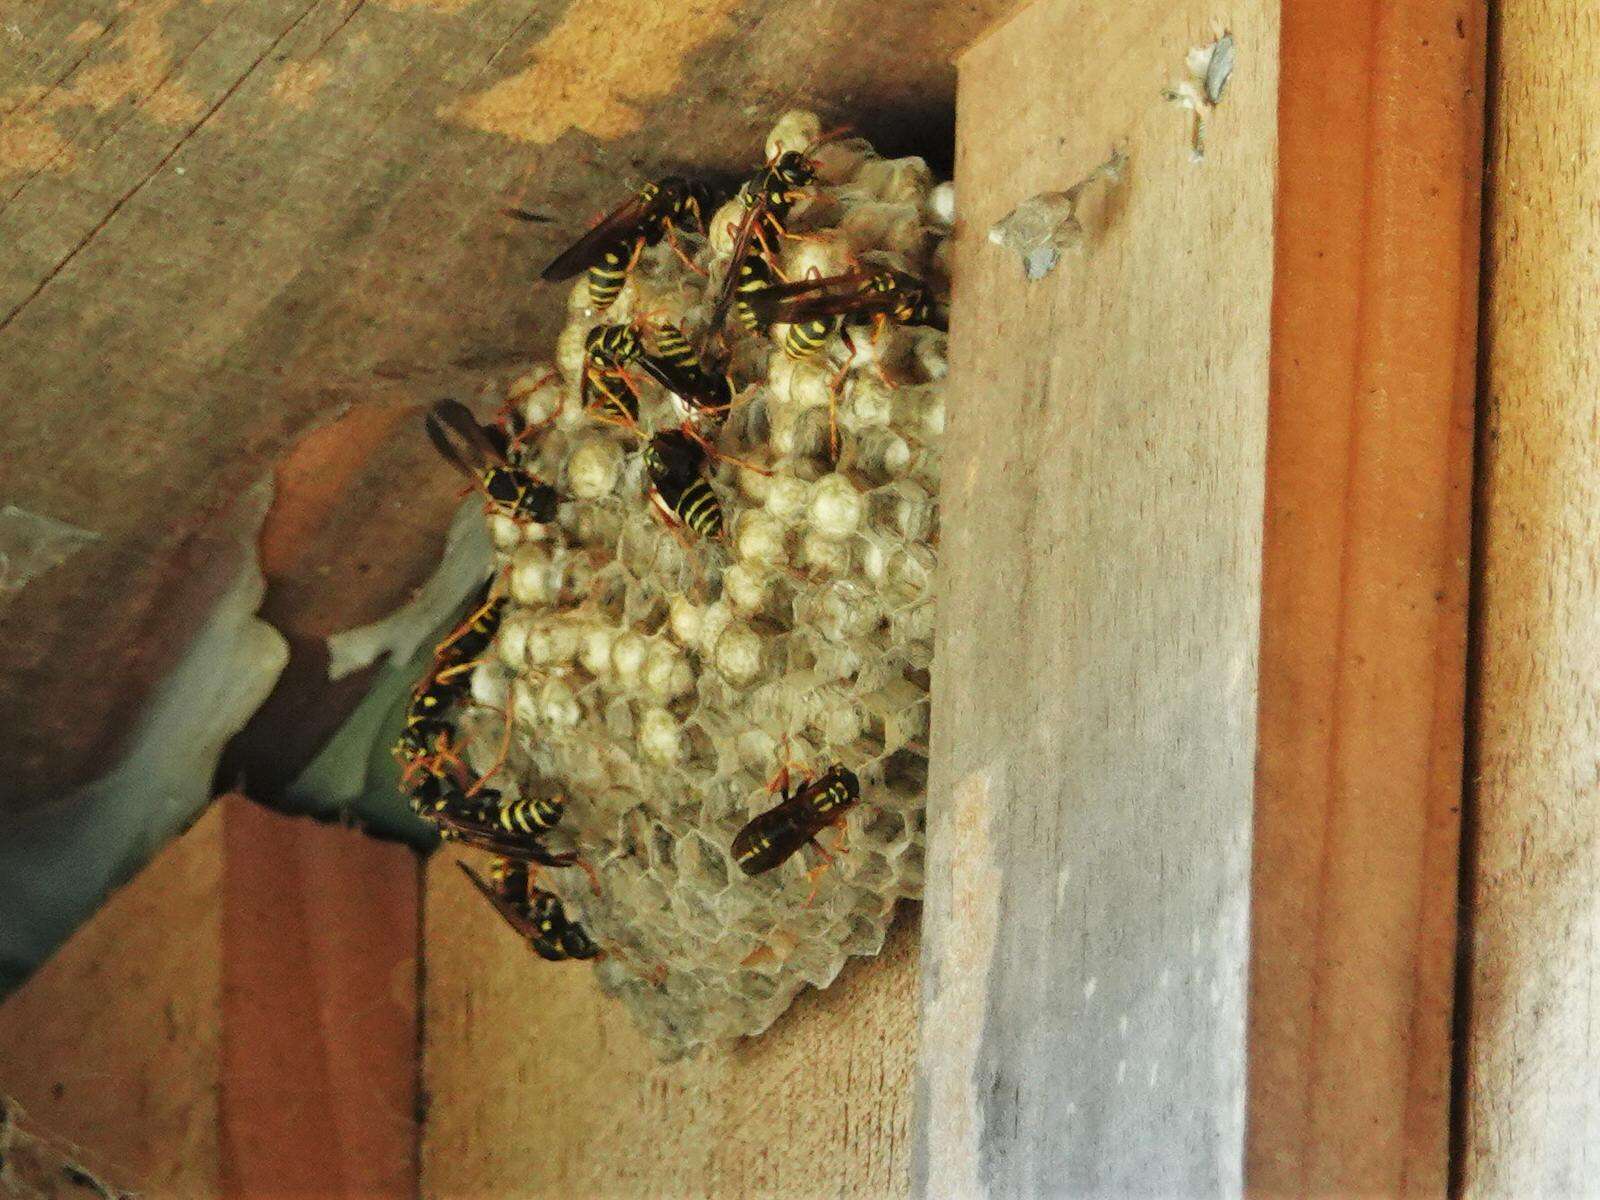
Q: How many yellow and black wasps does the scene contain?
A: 11